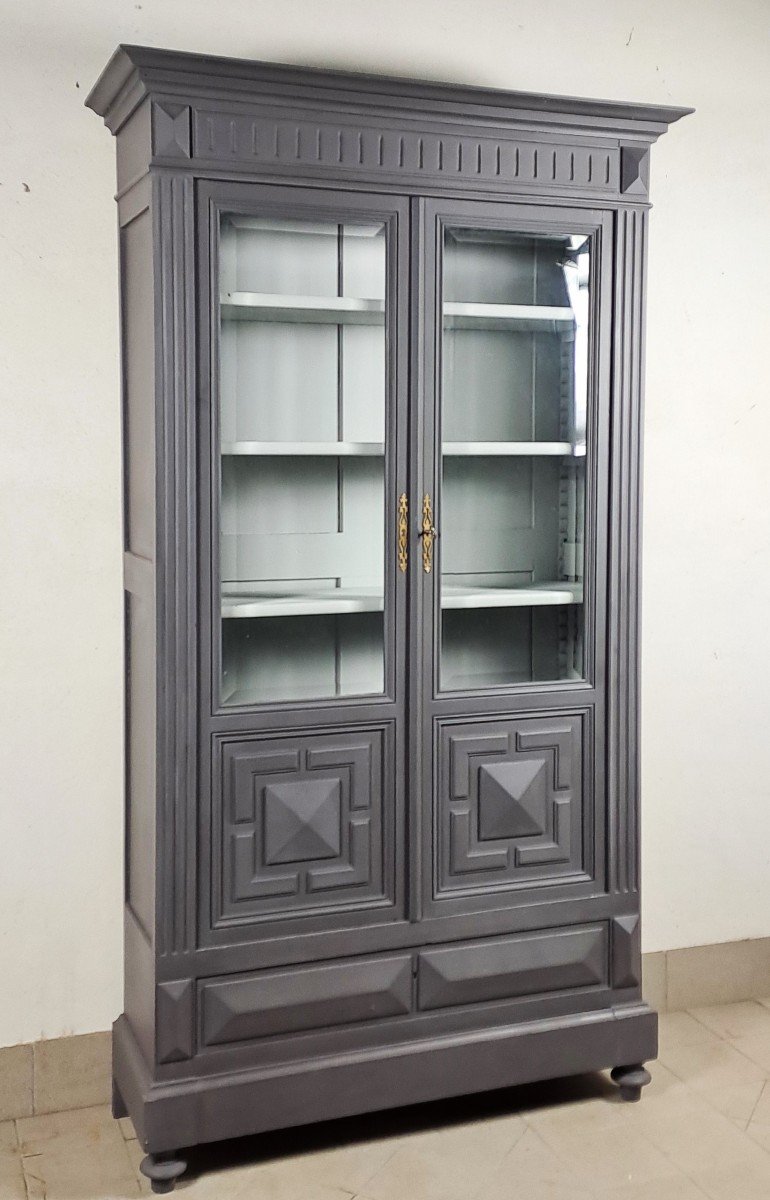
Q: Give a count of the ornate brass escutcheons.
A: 2